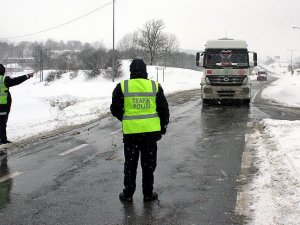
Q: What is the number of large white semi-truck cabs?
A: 1